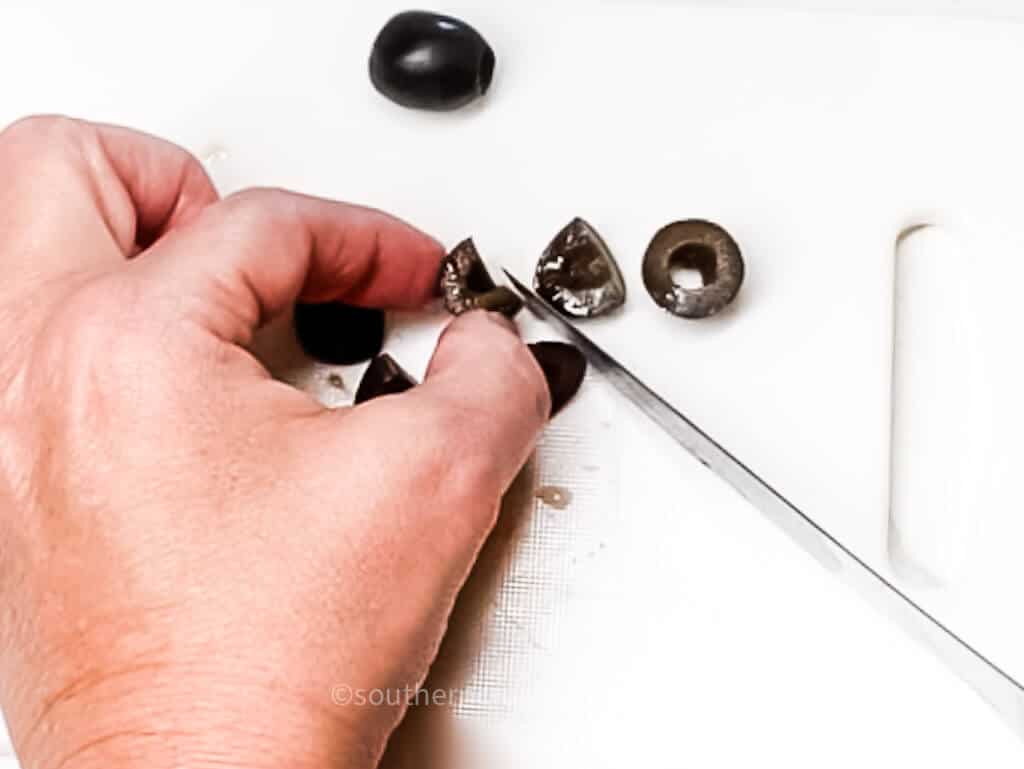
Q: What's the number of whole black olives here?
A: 1